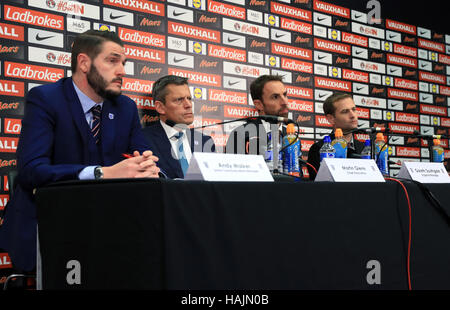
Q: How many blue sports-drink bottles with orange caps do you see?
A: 4